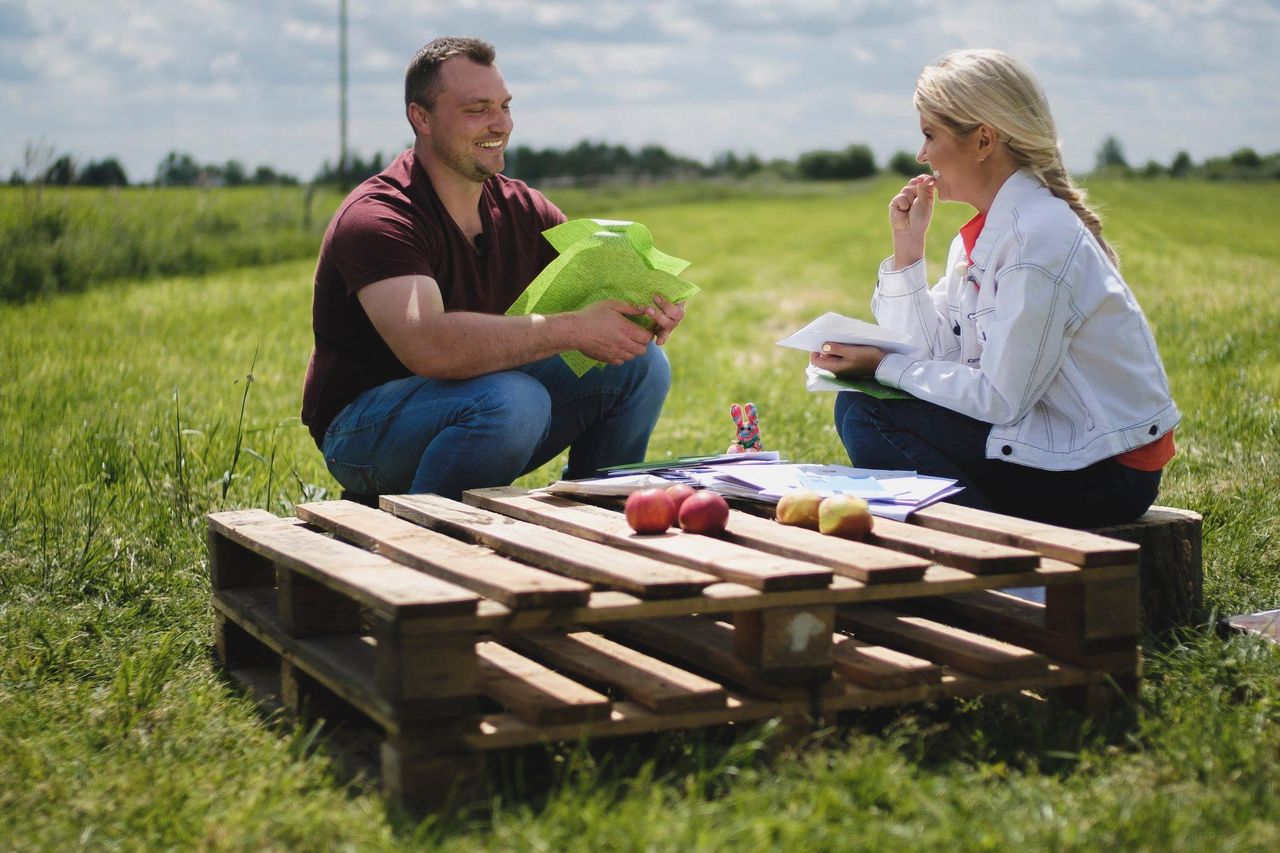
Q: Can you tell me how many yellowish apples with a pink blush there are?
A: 2